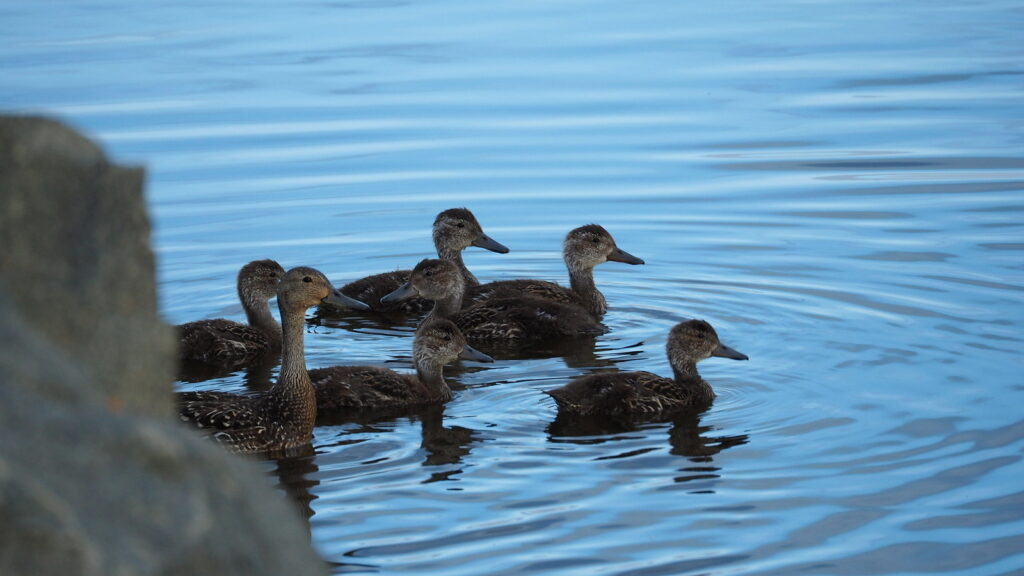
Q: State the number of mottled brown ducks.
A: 7